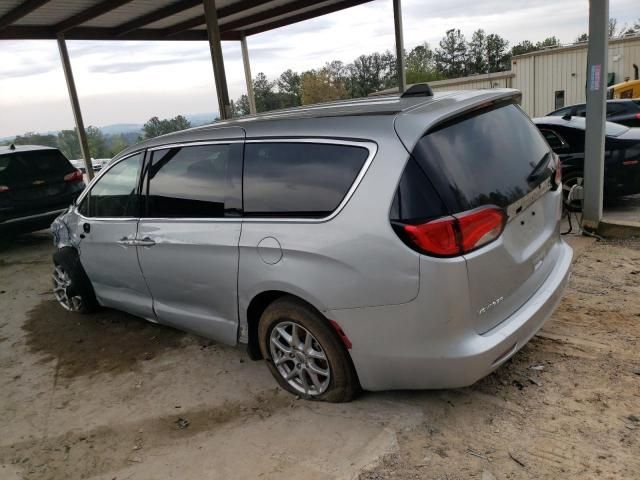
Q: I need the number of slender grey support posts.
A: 5